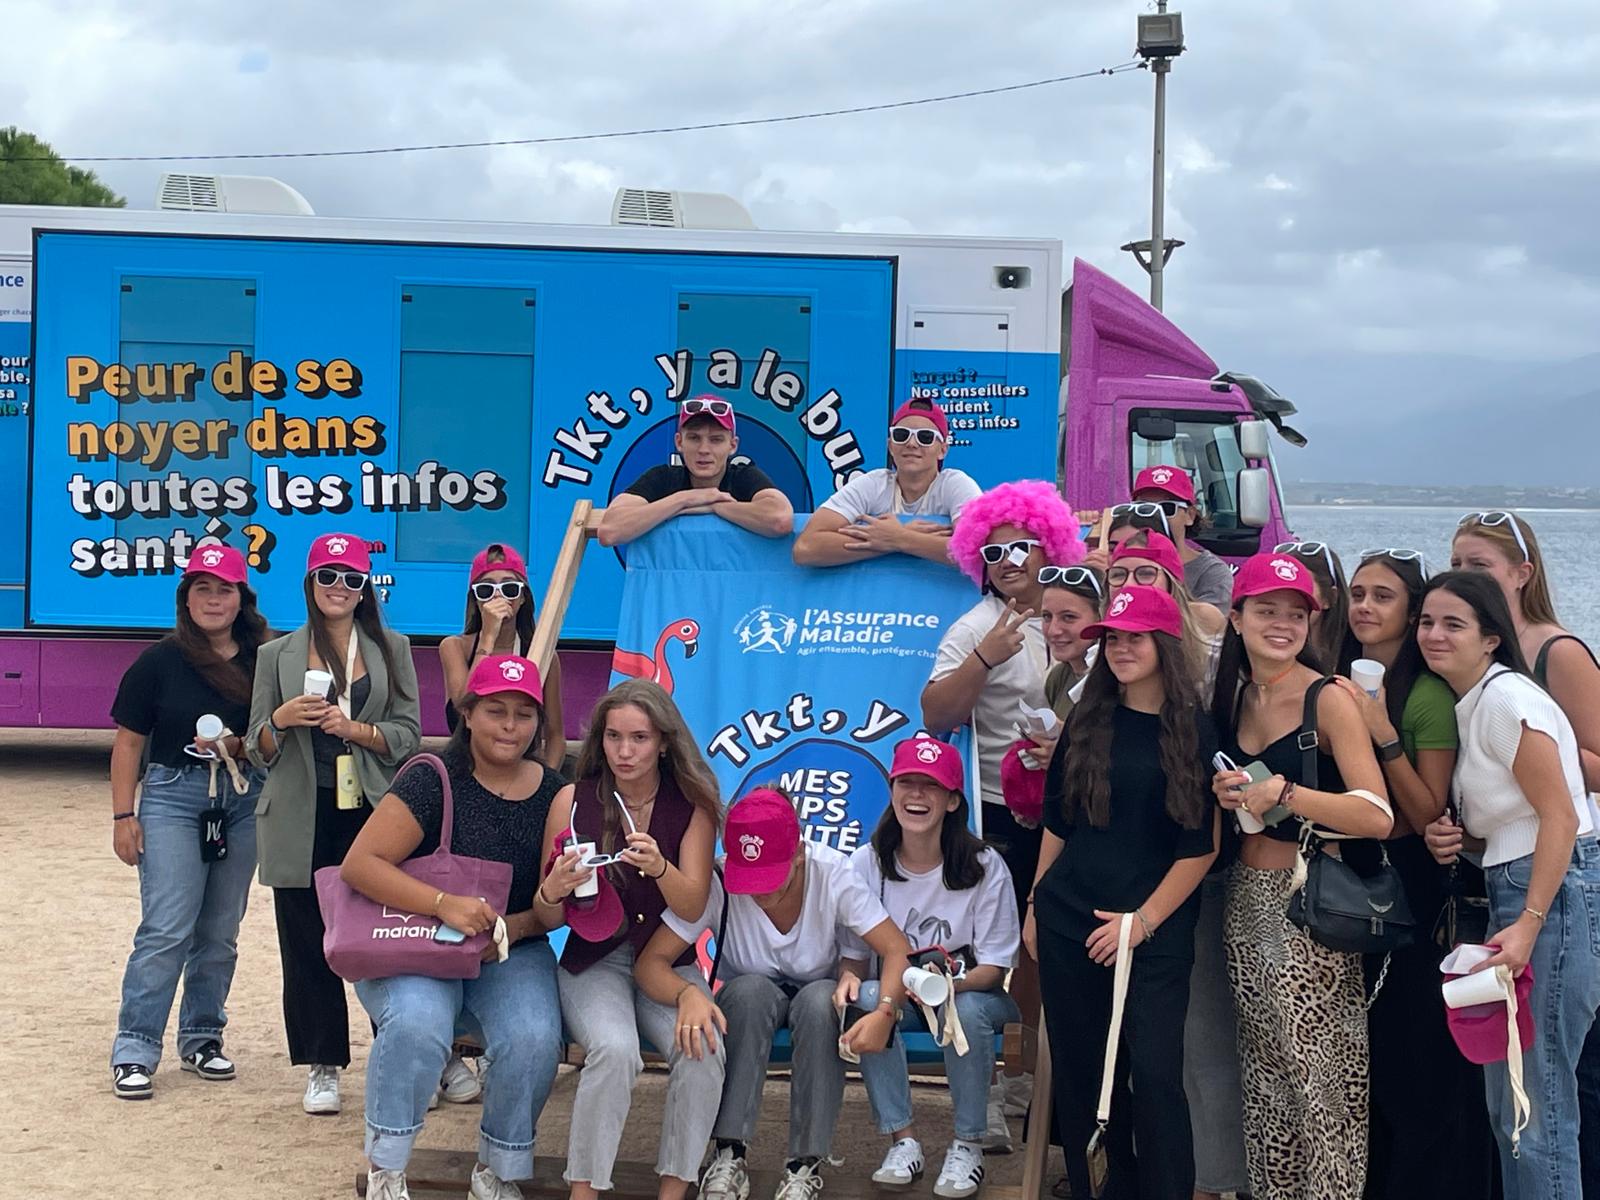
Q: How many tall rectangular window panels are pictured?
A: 3